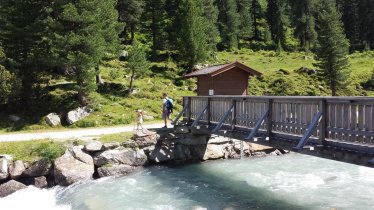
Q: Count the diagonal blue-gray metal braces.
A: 5